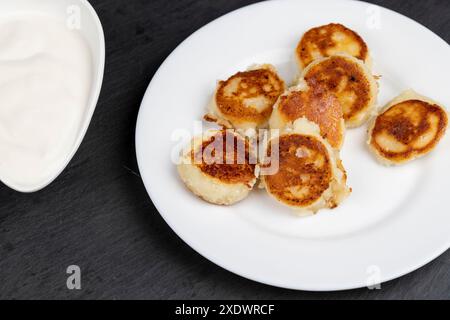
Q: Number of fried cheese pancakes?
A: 7